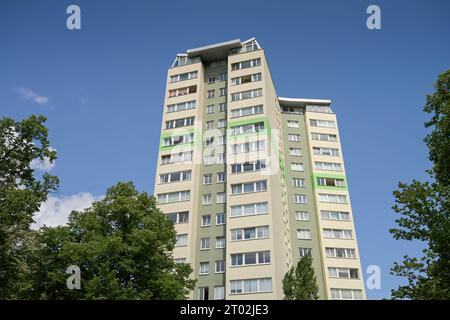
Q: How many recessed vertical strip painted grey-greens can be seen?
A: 2